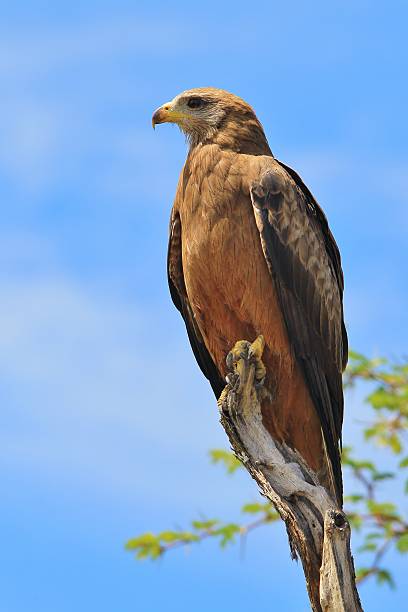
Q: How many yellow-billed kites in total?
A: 1